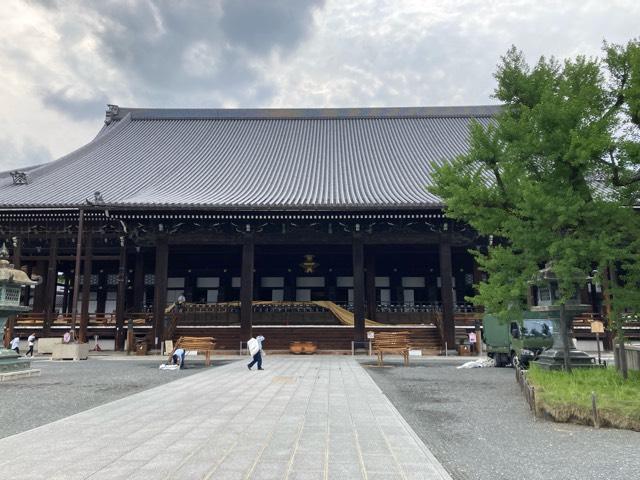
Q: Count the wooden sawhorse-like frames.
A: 2